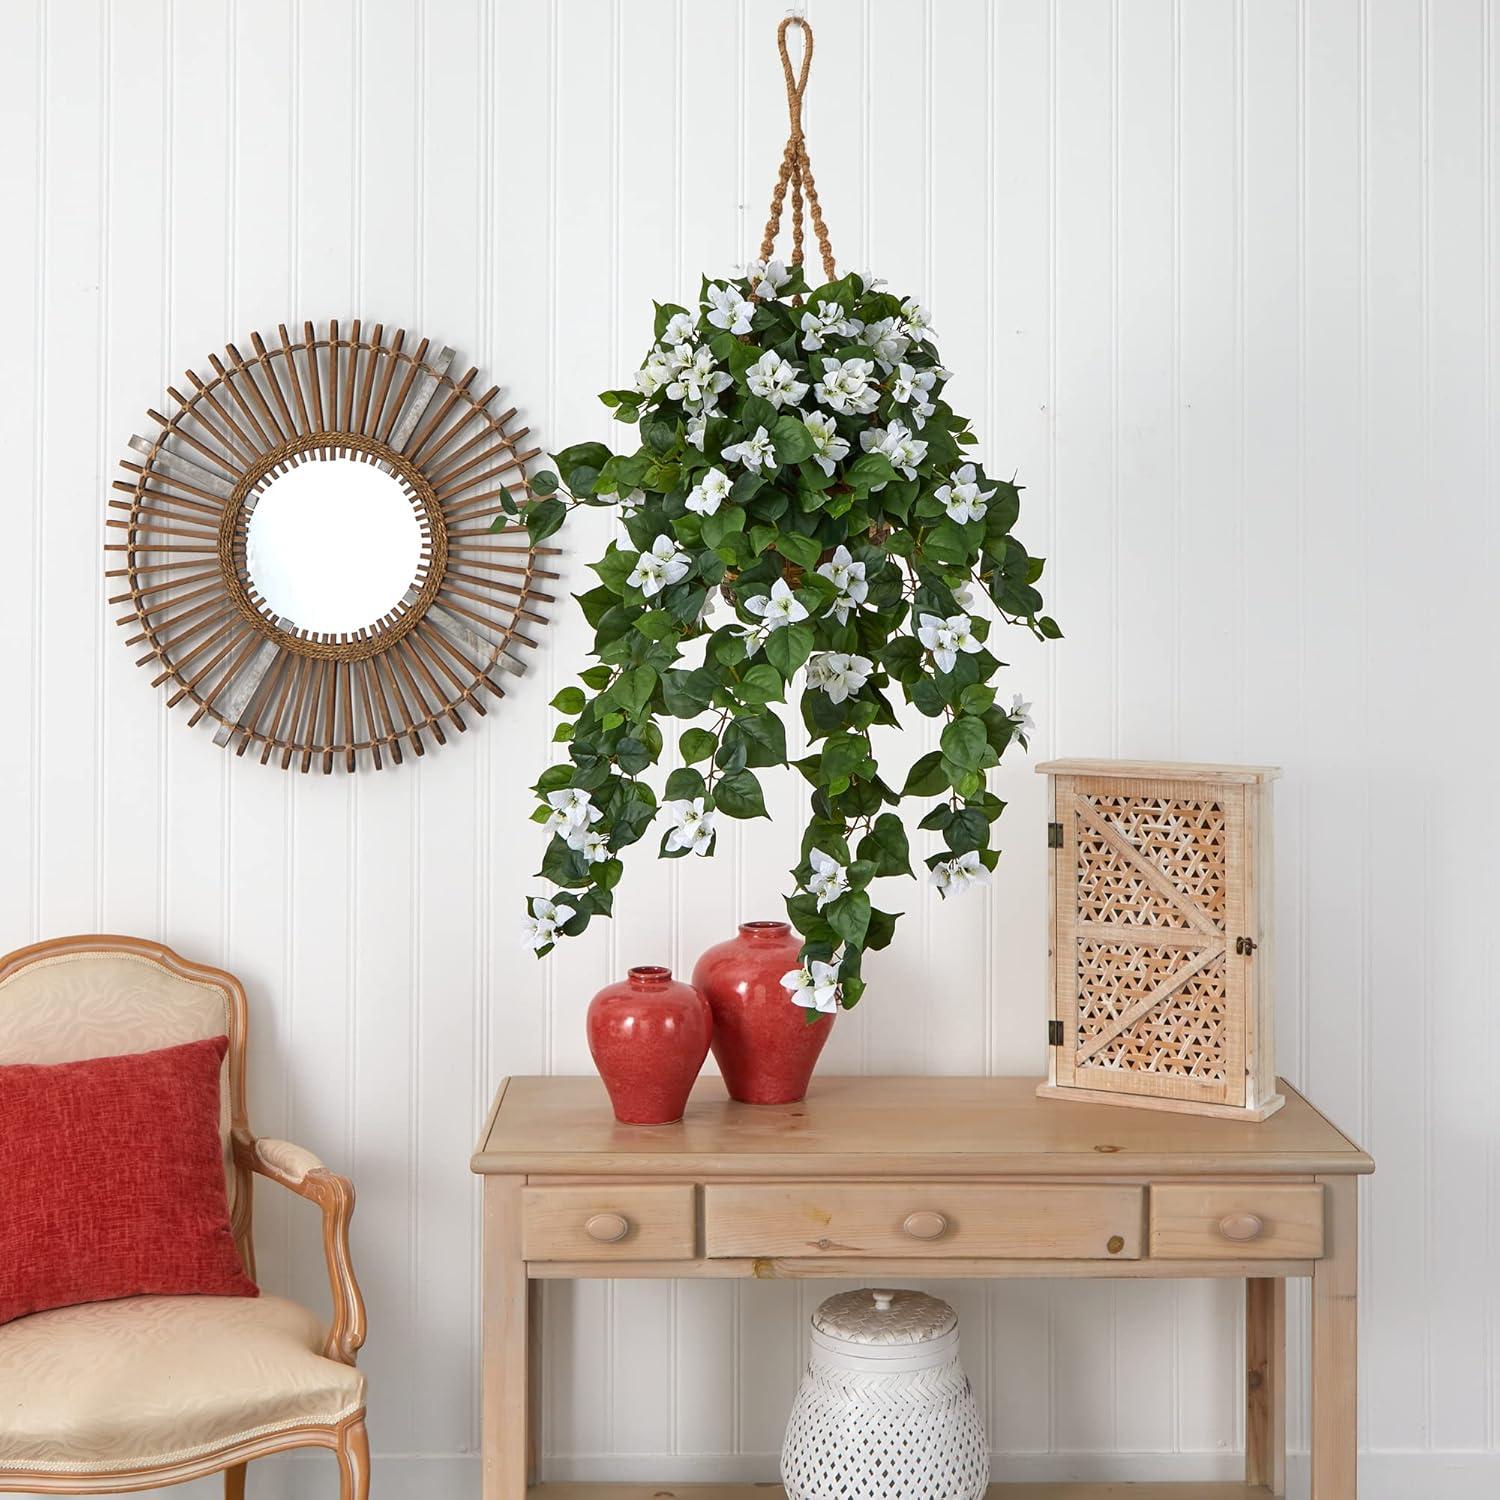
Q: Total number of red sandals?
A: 0